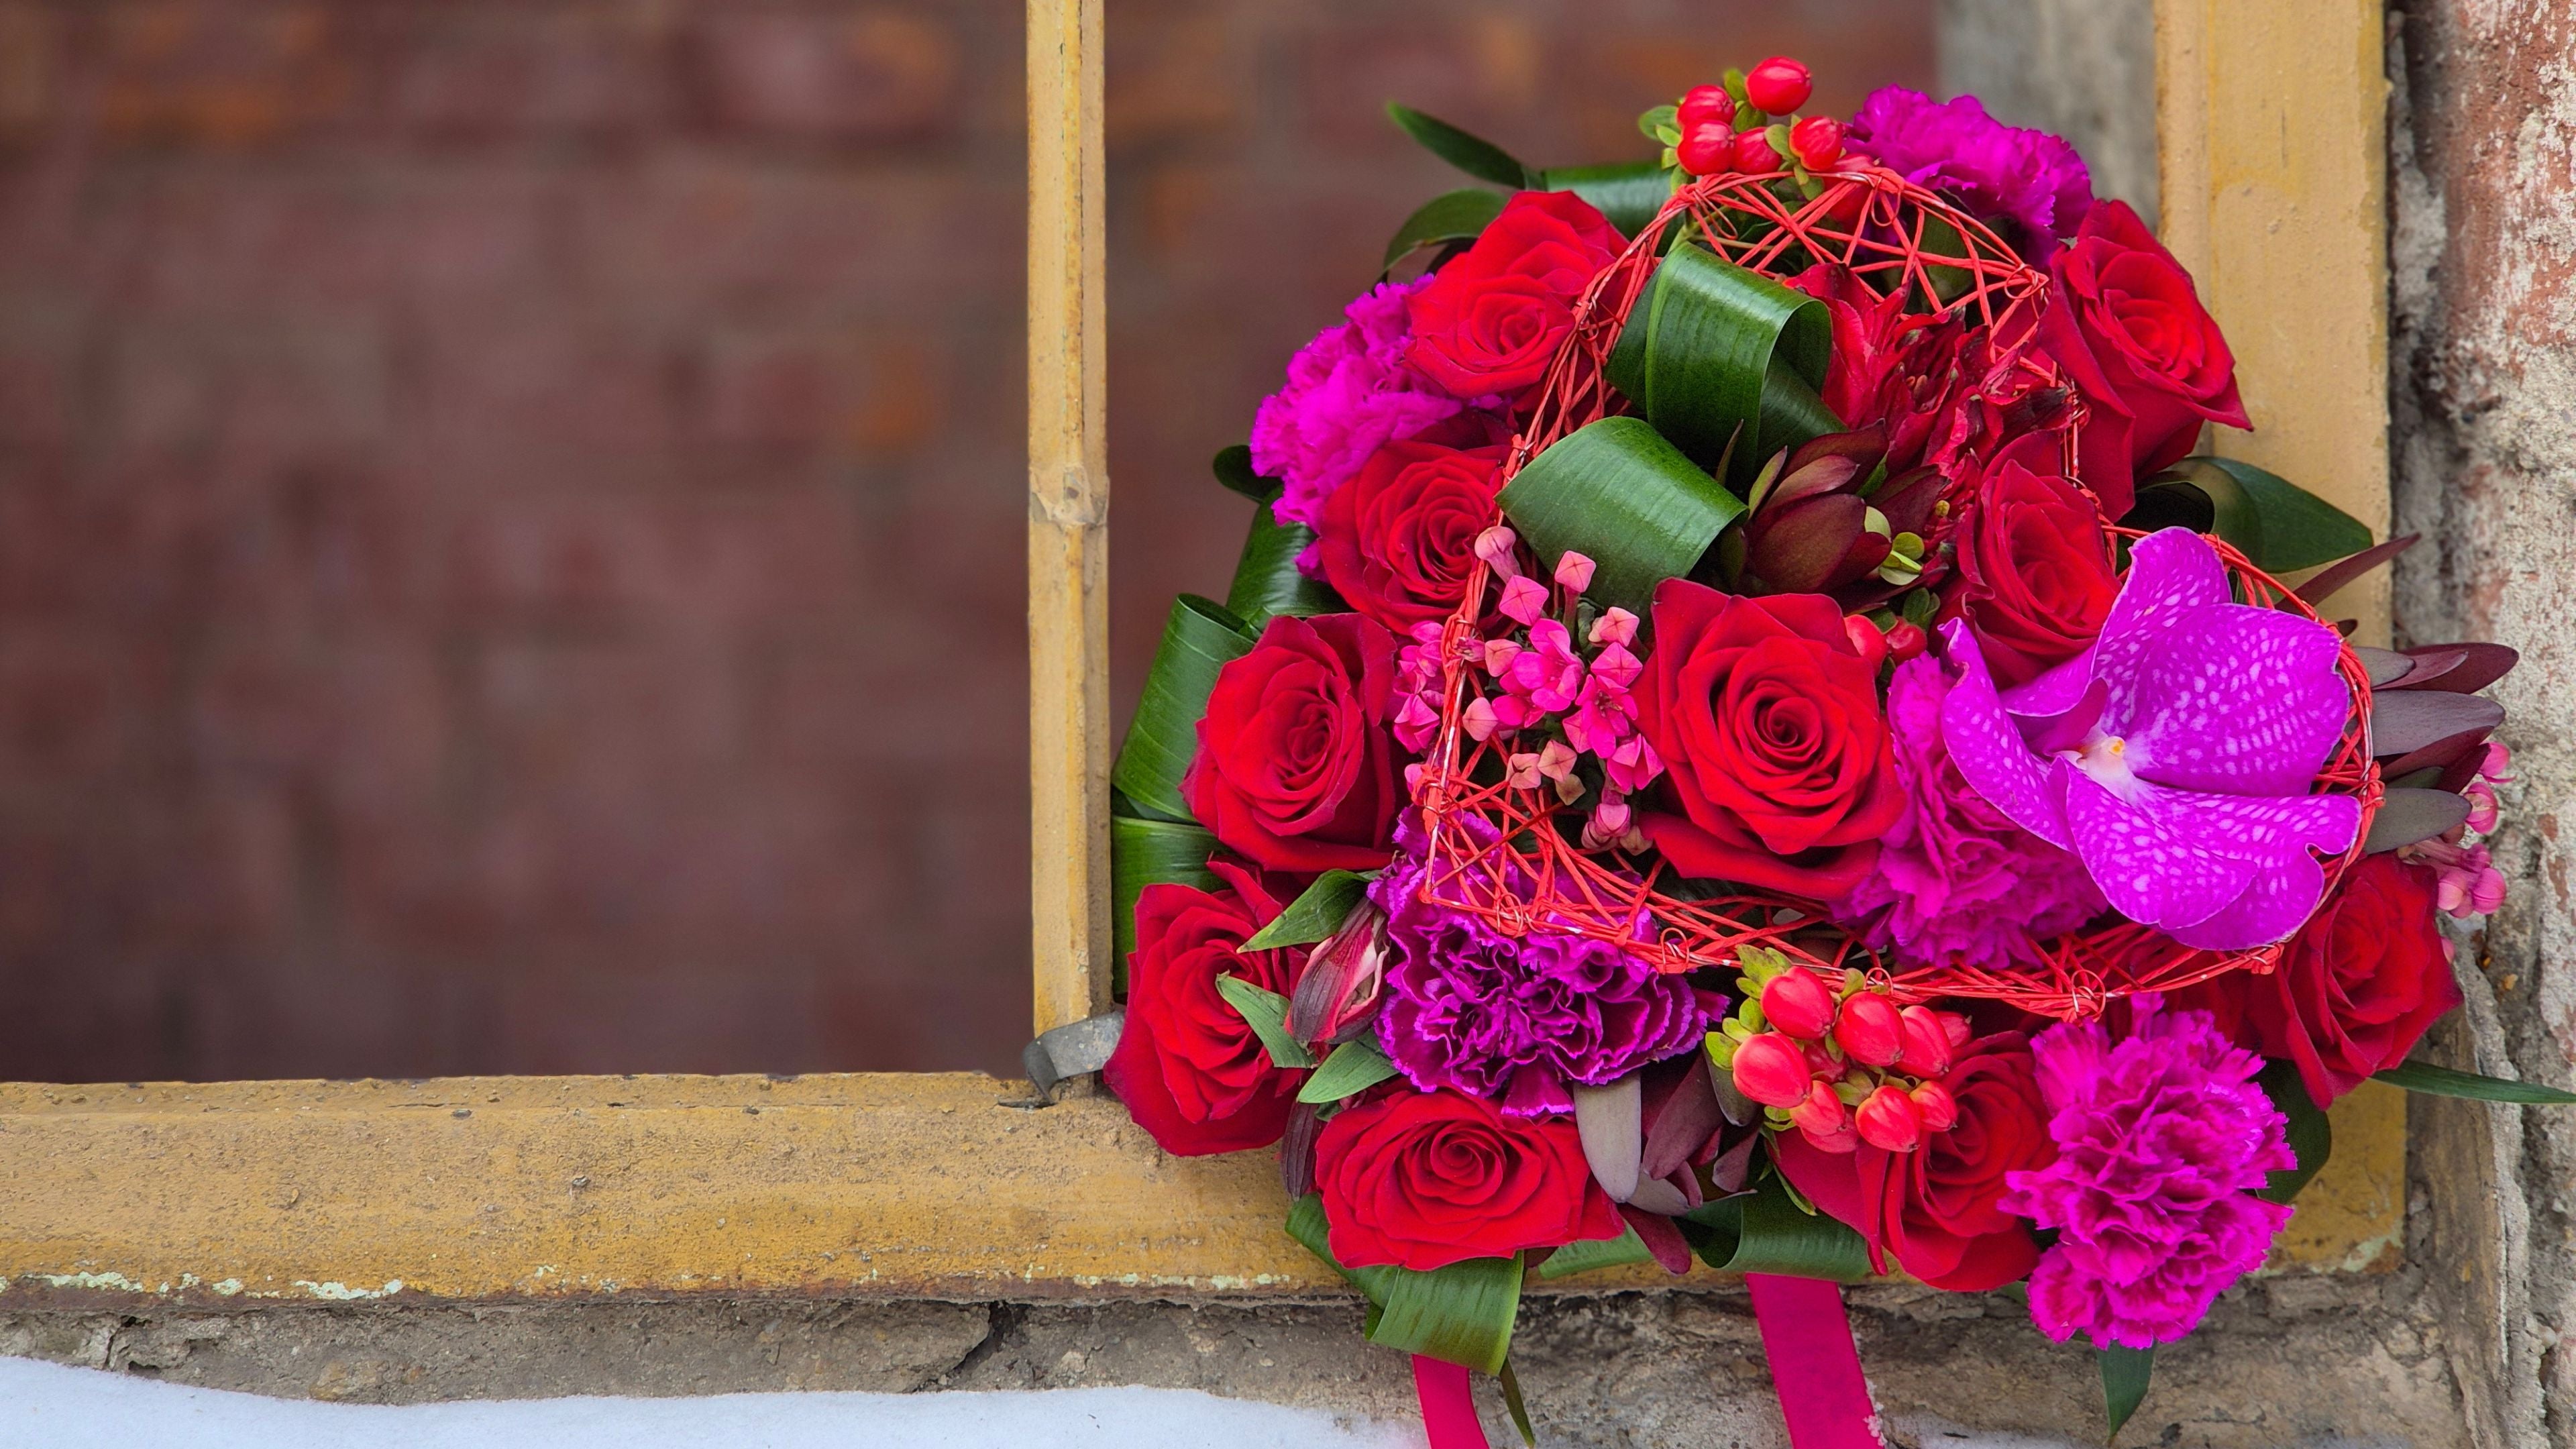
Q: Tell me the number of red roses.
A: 10